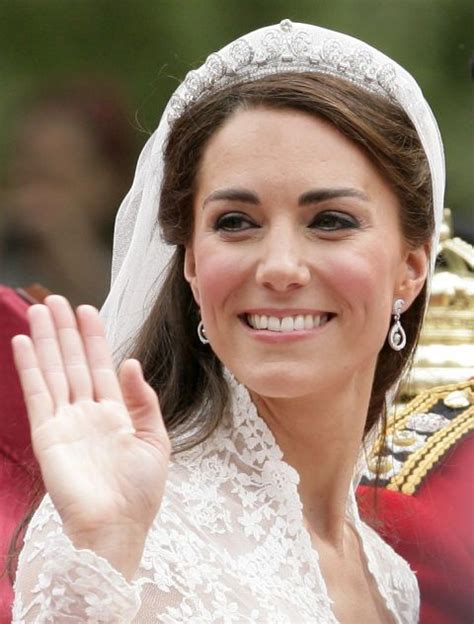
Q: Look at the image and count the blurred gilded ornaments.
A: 1